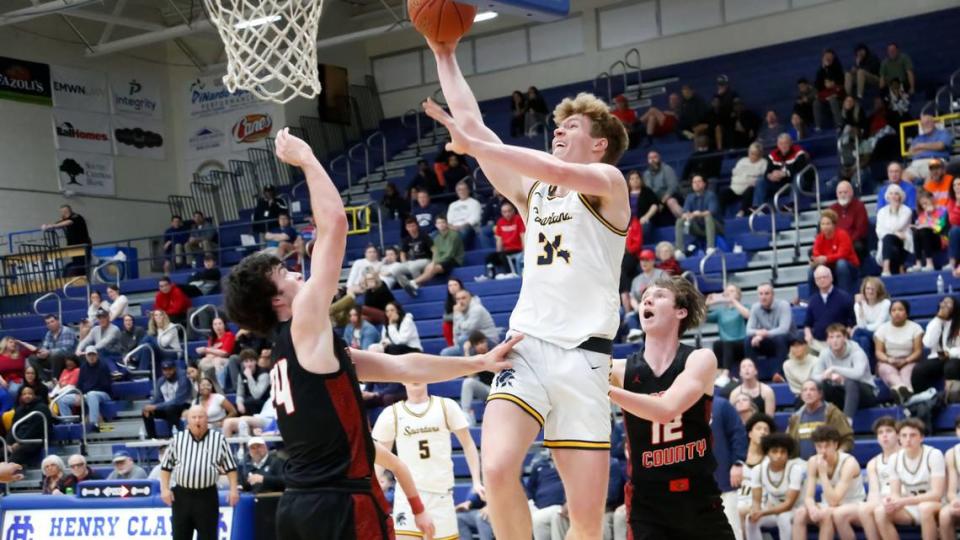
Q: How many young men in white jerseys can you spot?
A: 8